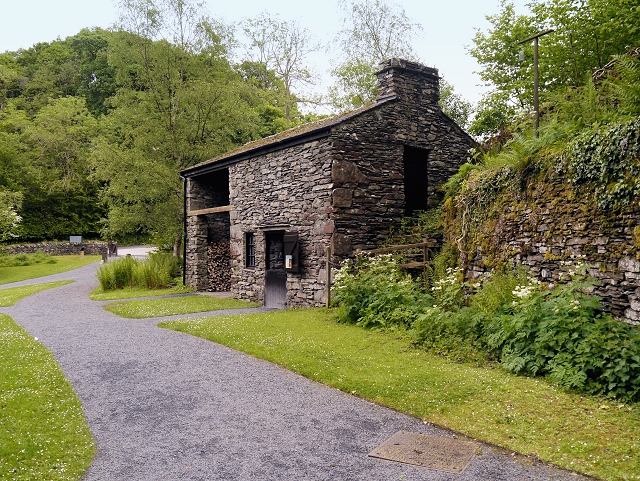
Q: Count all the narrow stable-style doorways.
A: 1